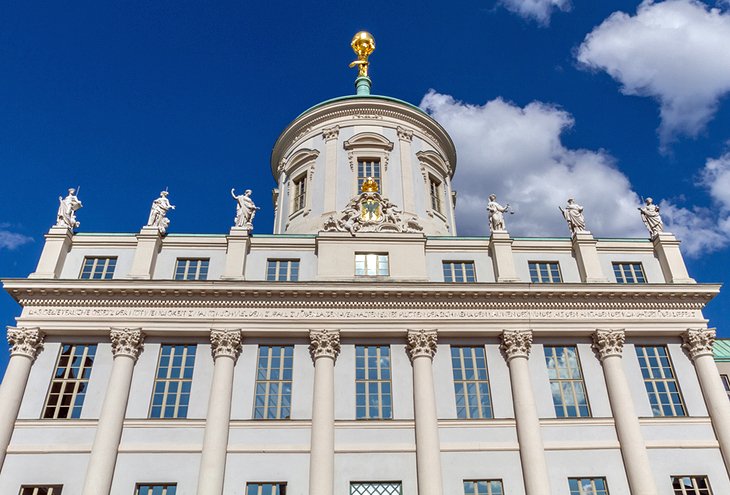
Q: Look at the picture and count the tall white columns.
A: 8